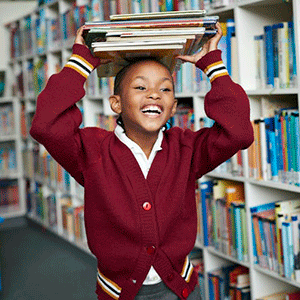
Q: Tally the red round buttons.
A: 4